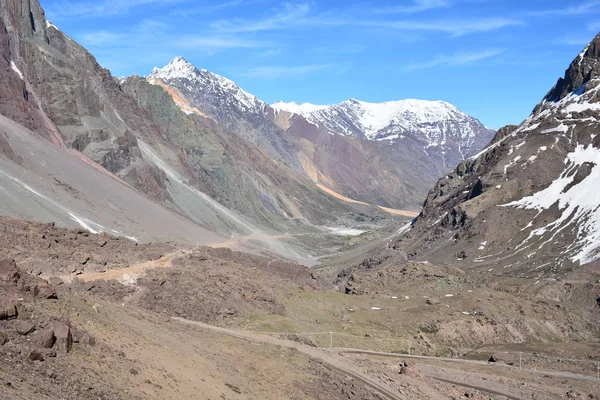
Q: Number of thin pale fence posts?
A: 4